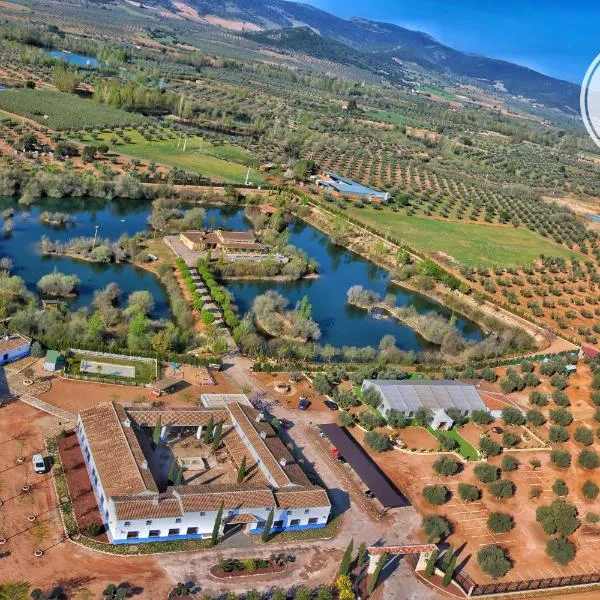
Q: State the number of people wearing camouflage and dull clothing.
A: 0